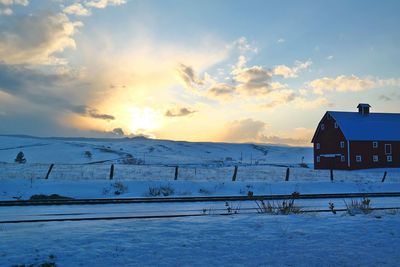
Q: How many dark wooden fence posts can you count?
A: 7